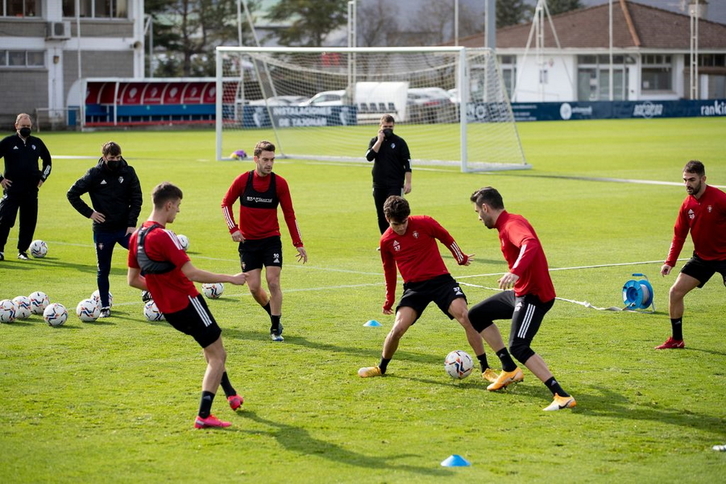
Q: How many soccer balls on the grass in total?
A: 11